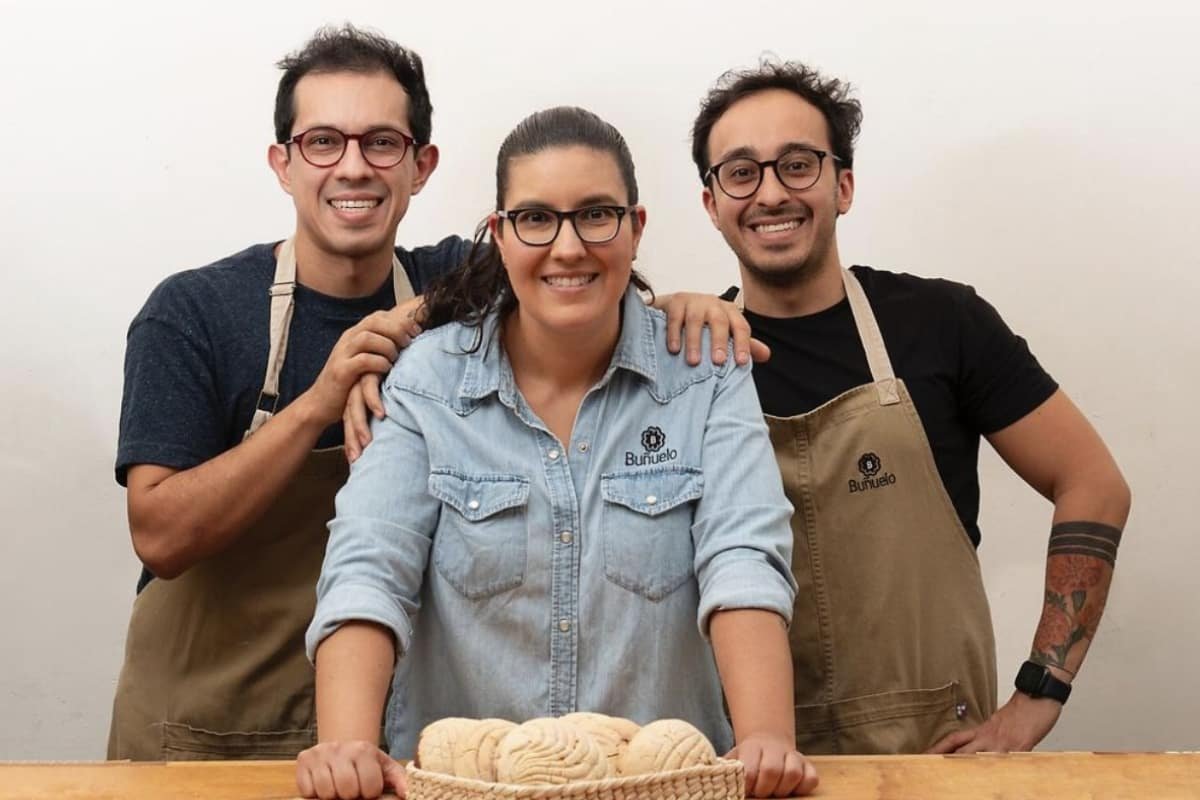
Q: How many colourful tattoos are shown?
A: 1